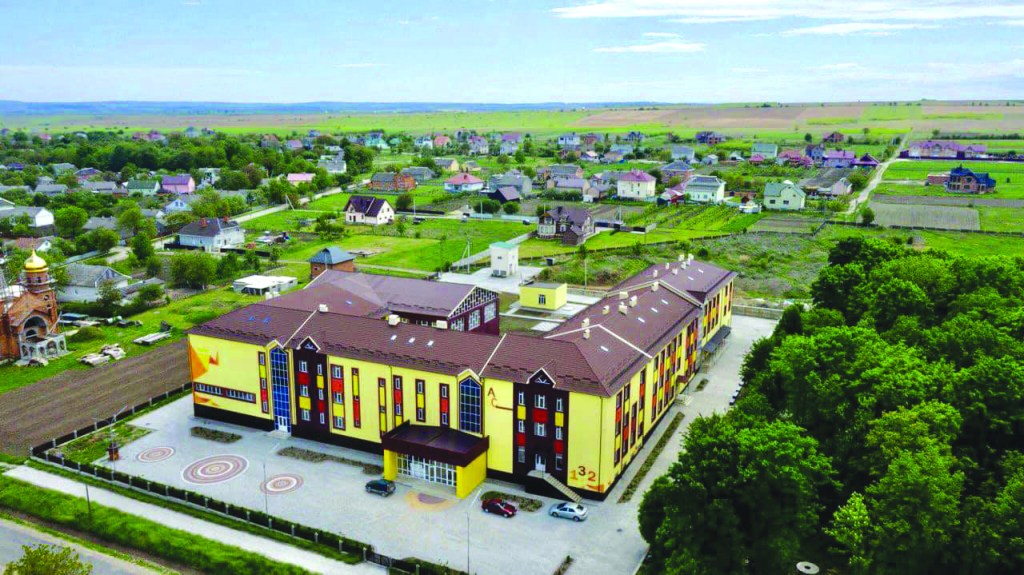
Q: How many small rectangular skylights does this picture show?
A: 12